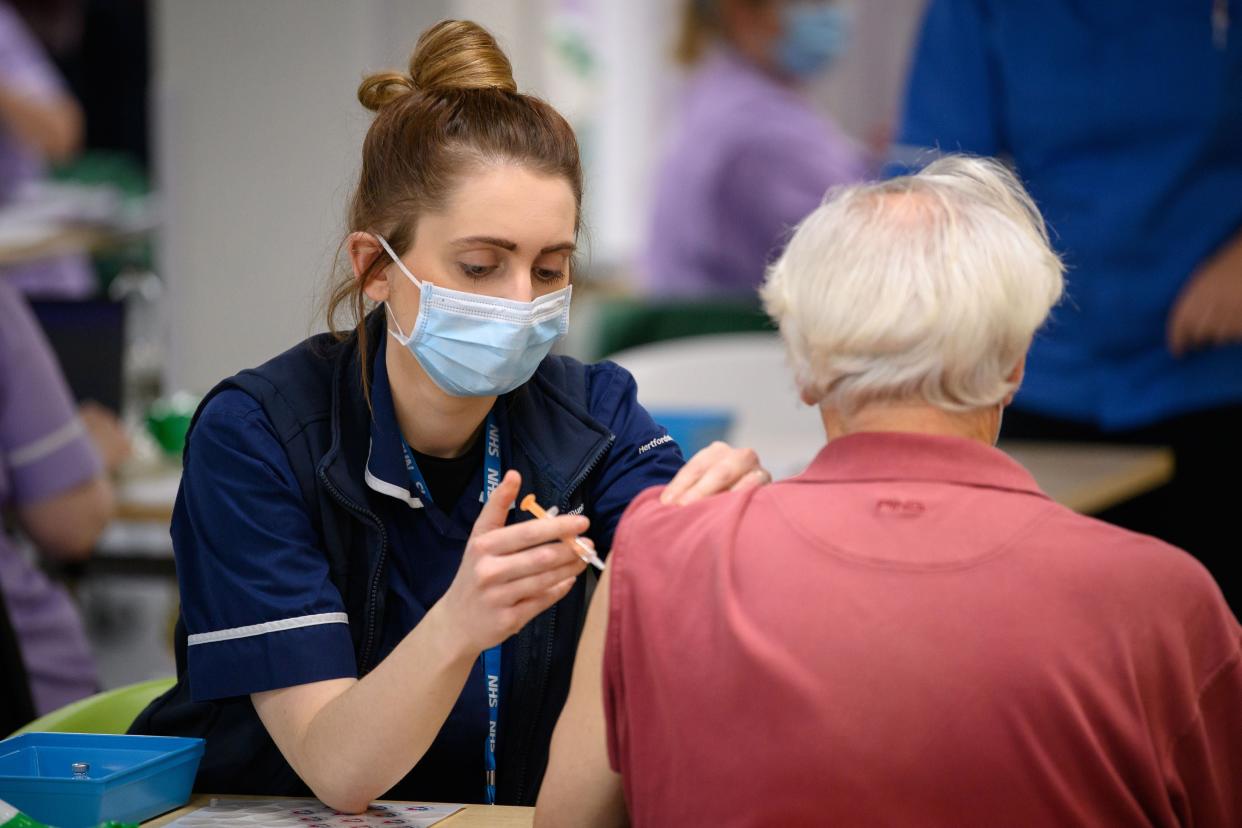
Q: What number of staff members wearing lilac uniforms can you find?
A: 3